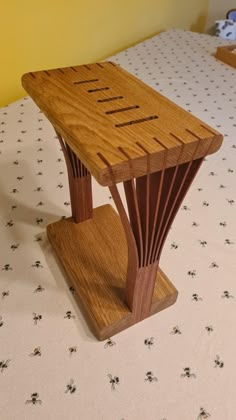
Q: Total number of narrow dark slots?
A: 5